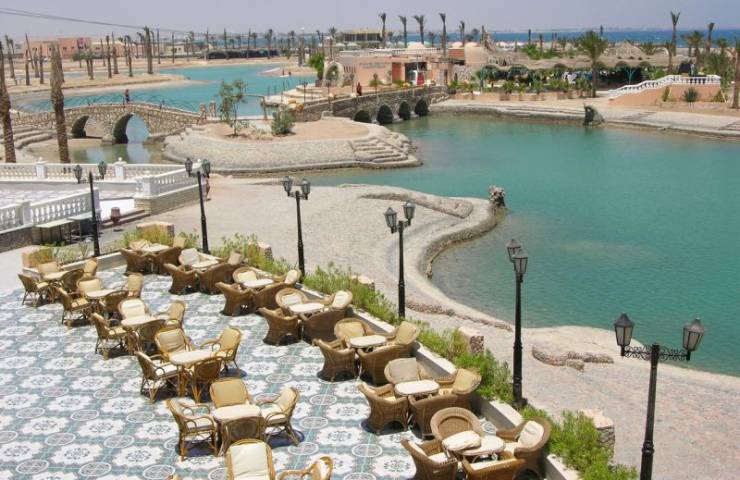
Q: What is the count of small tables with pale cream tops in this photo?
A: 12